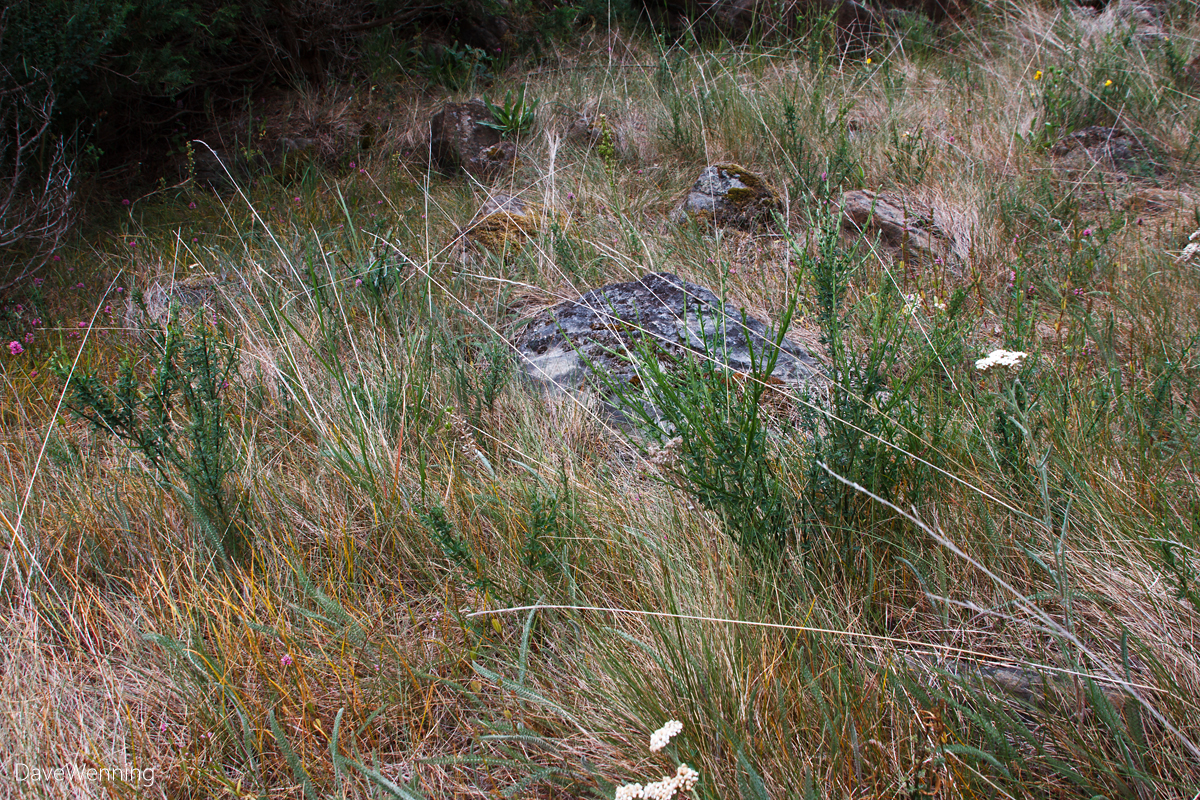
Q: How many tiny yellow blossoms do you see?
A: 3